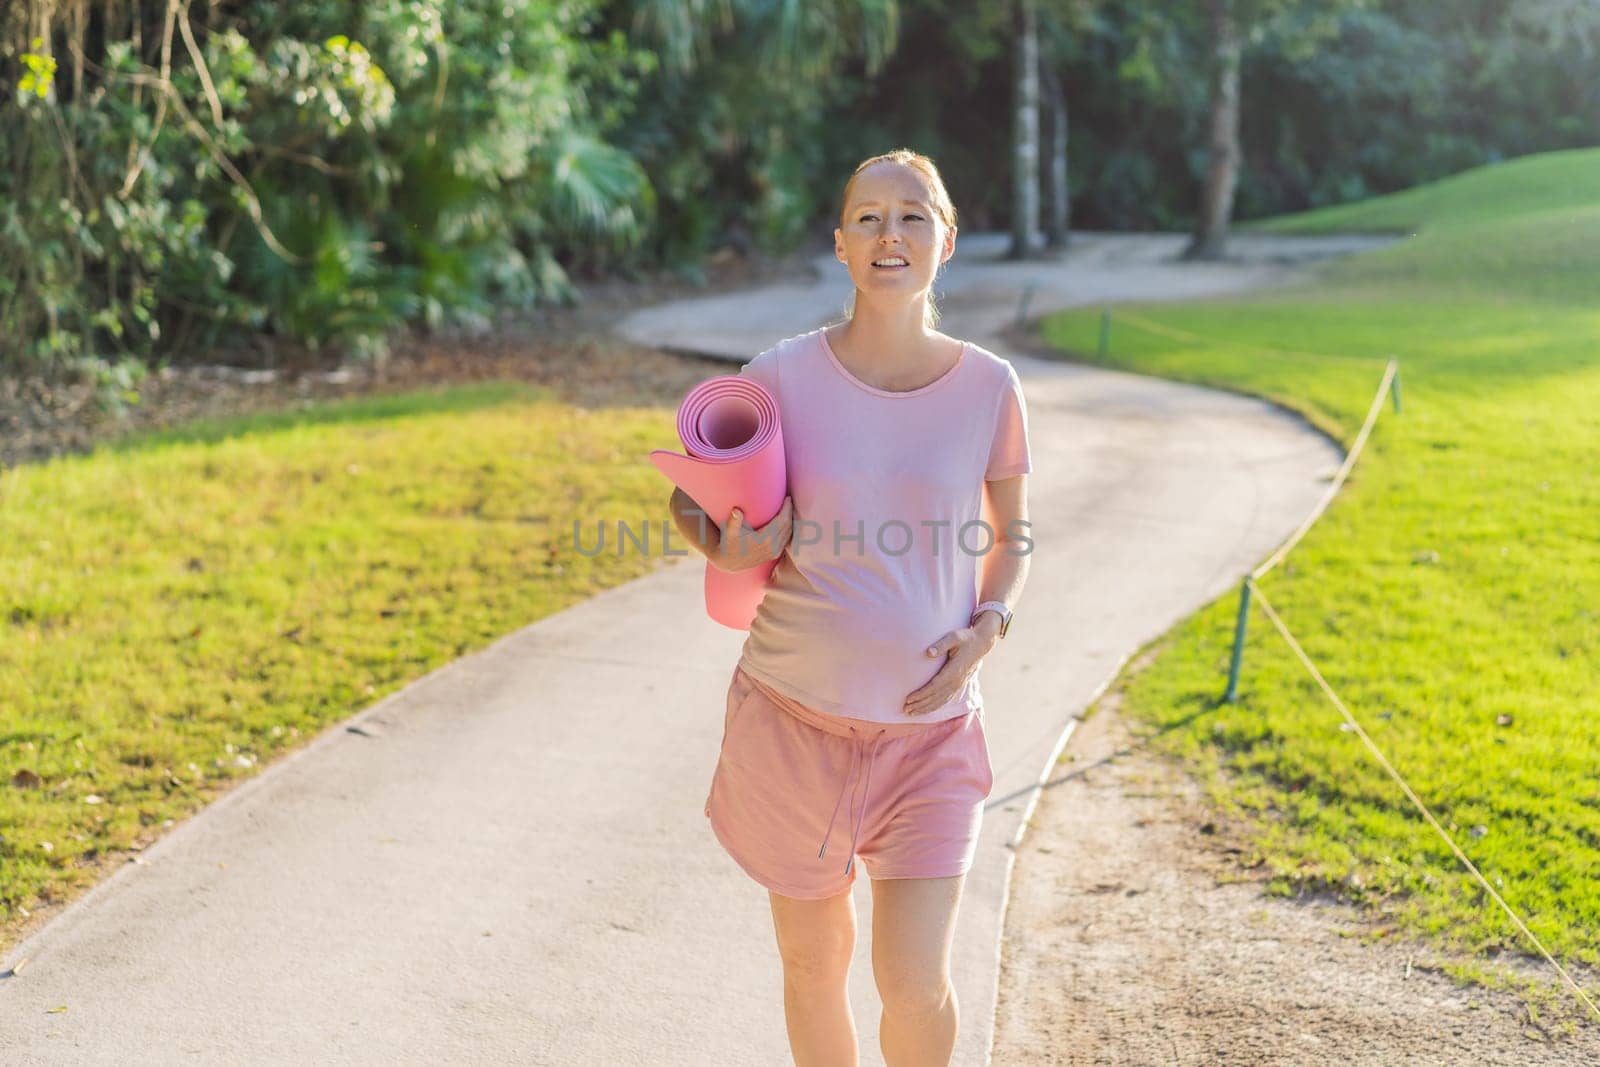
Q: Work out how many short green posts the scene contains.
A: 4